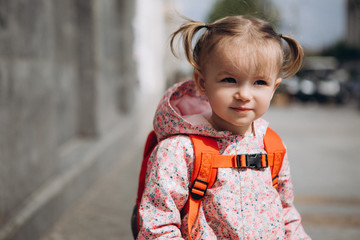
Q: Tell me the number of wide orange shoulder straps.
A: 2